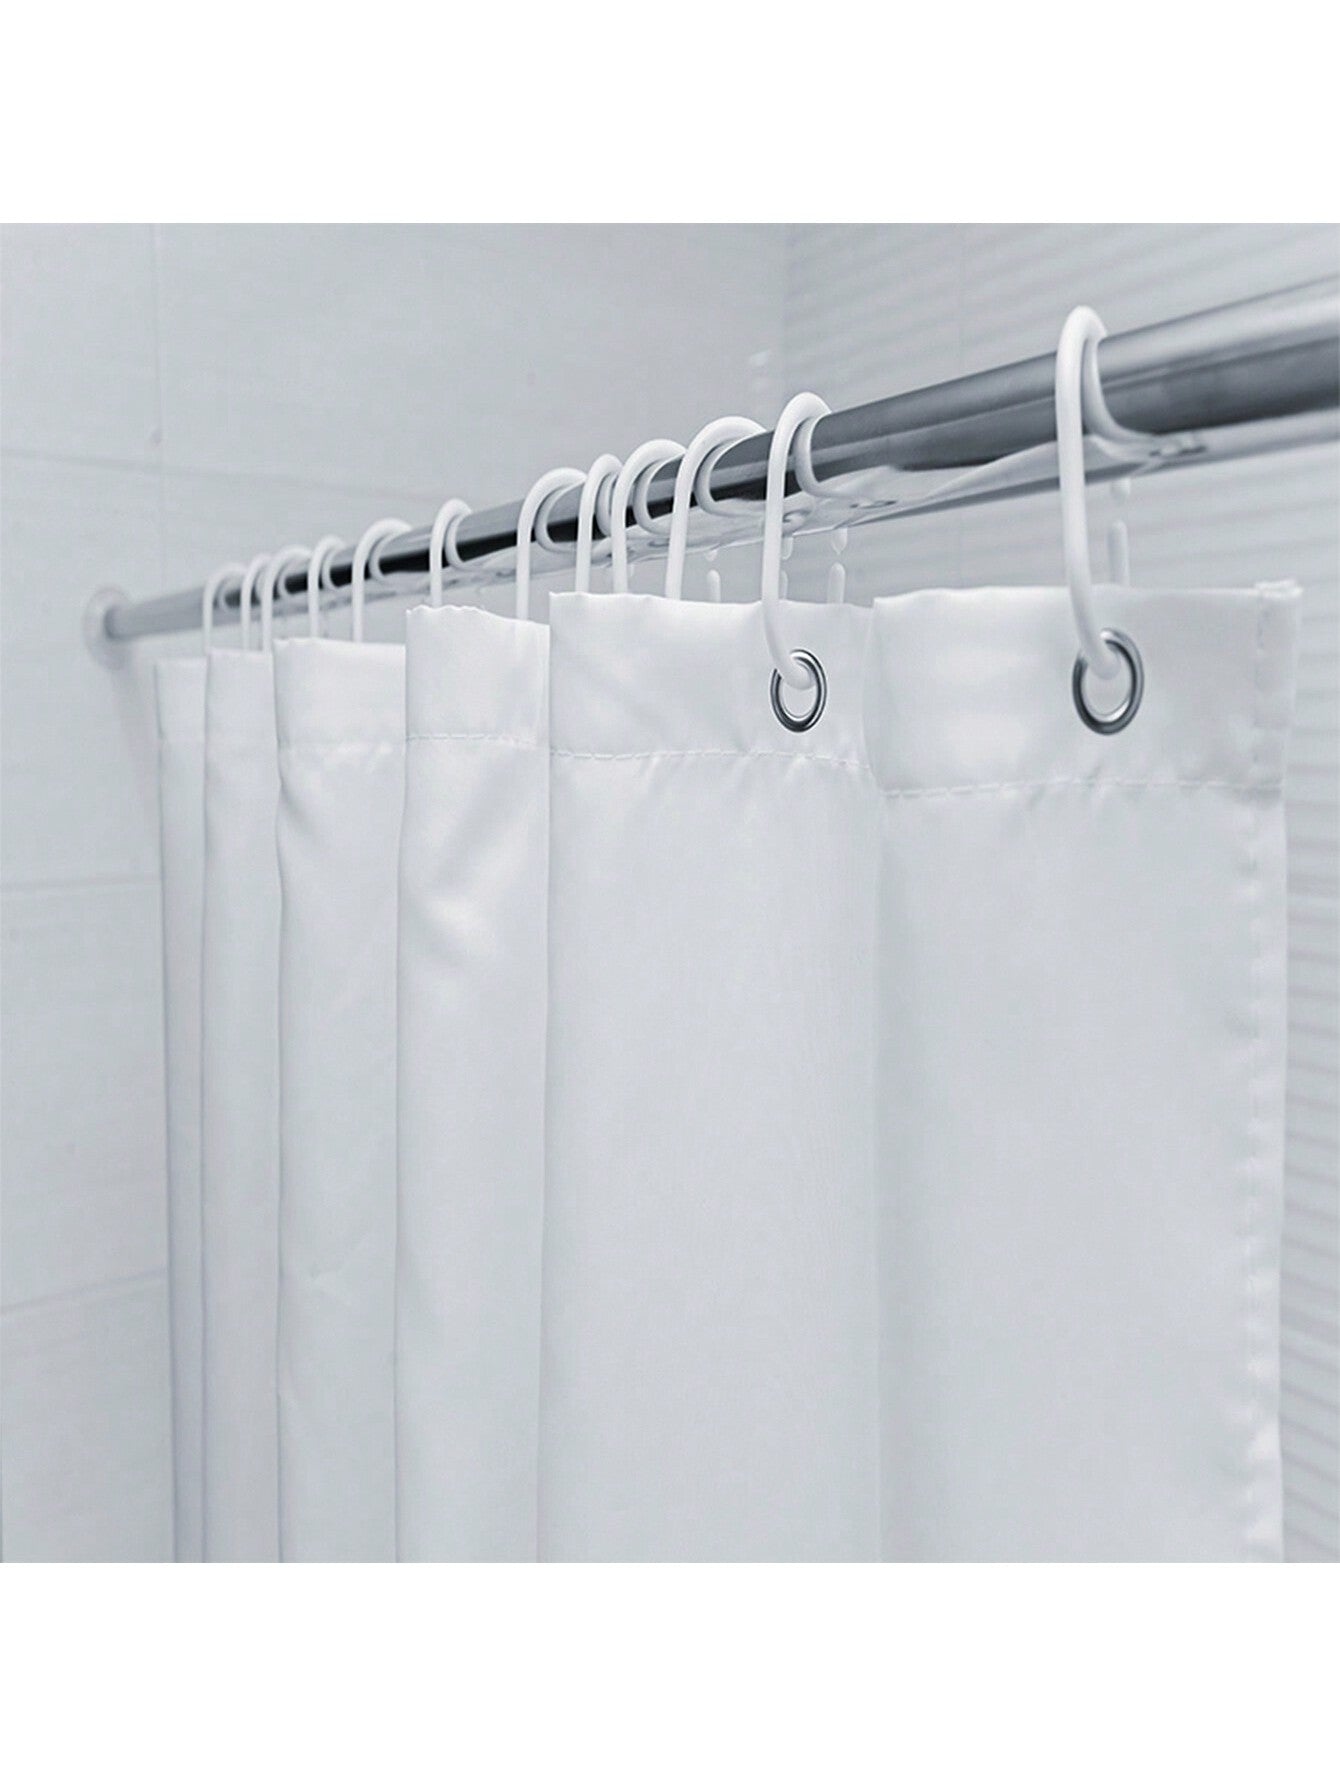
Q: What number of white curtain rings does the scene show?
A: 12